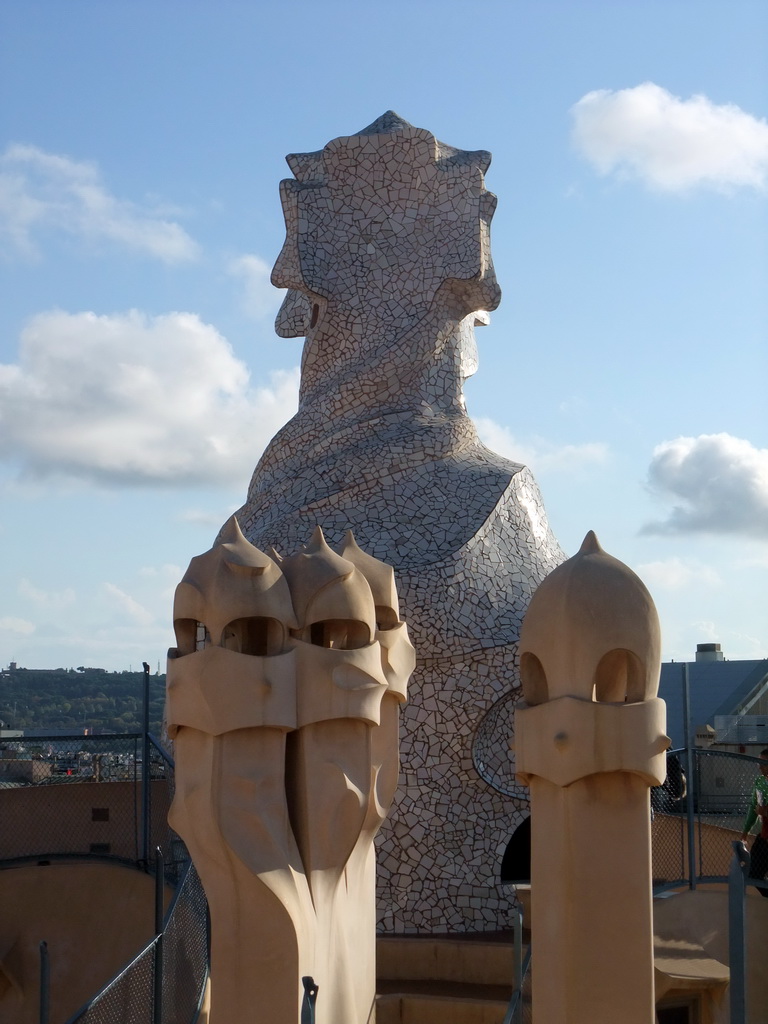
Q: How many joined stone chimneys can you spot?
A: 3